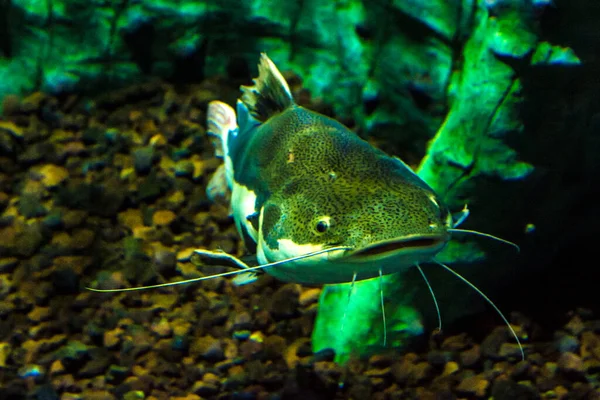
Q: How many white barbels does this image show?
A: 6